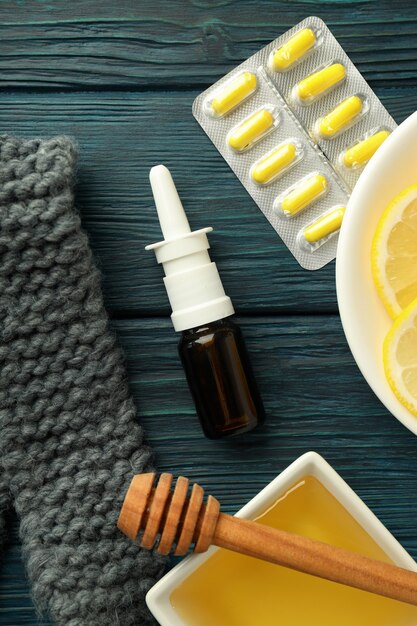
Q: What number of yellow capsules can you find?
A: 9